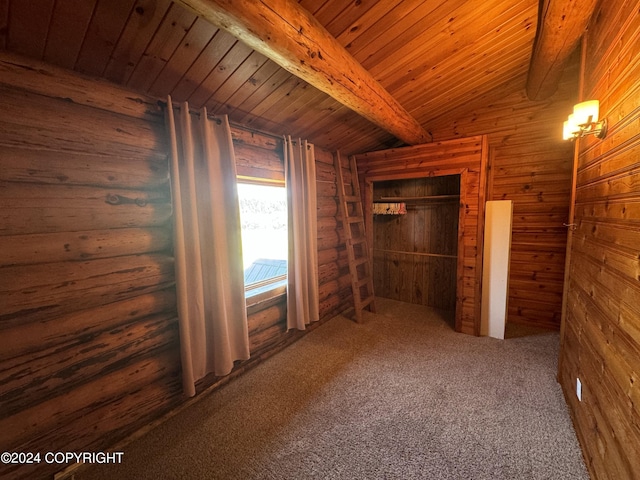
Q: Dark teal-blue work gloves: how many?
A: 0